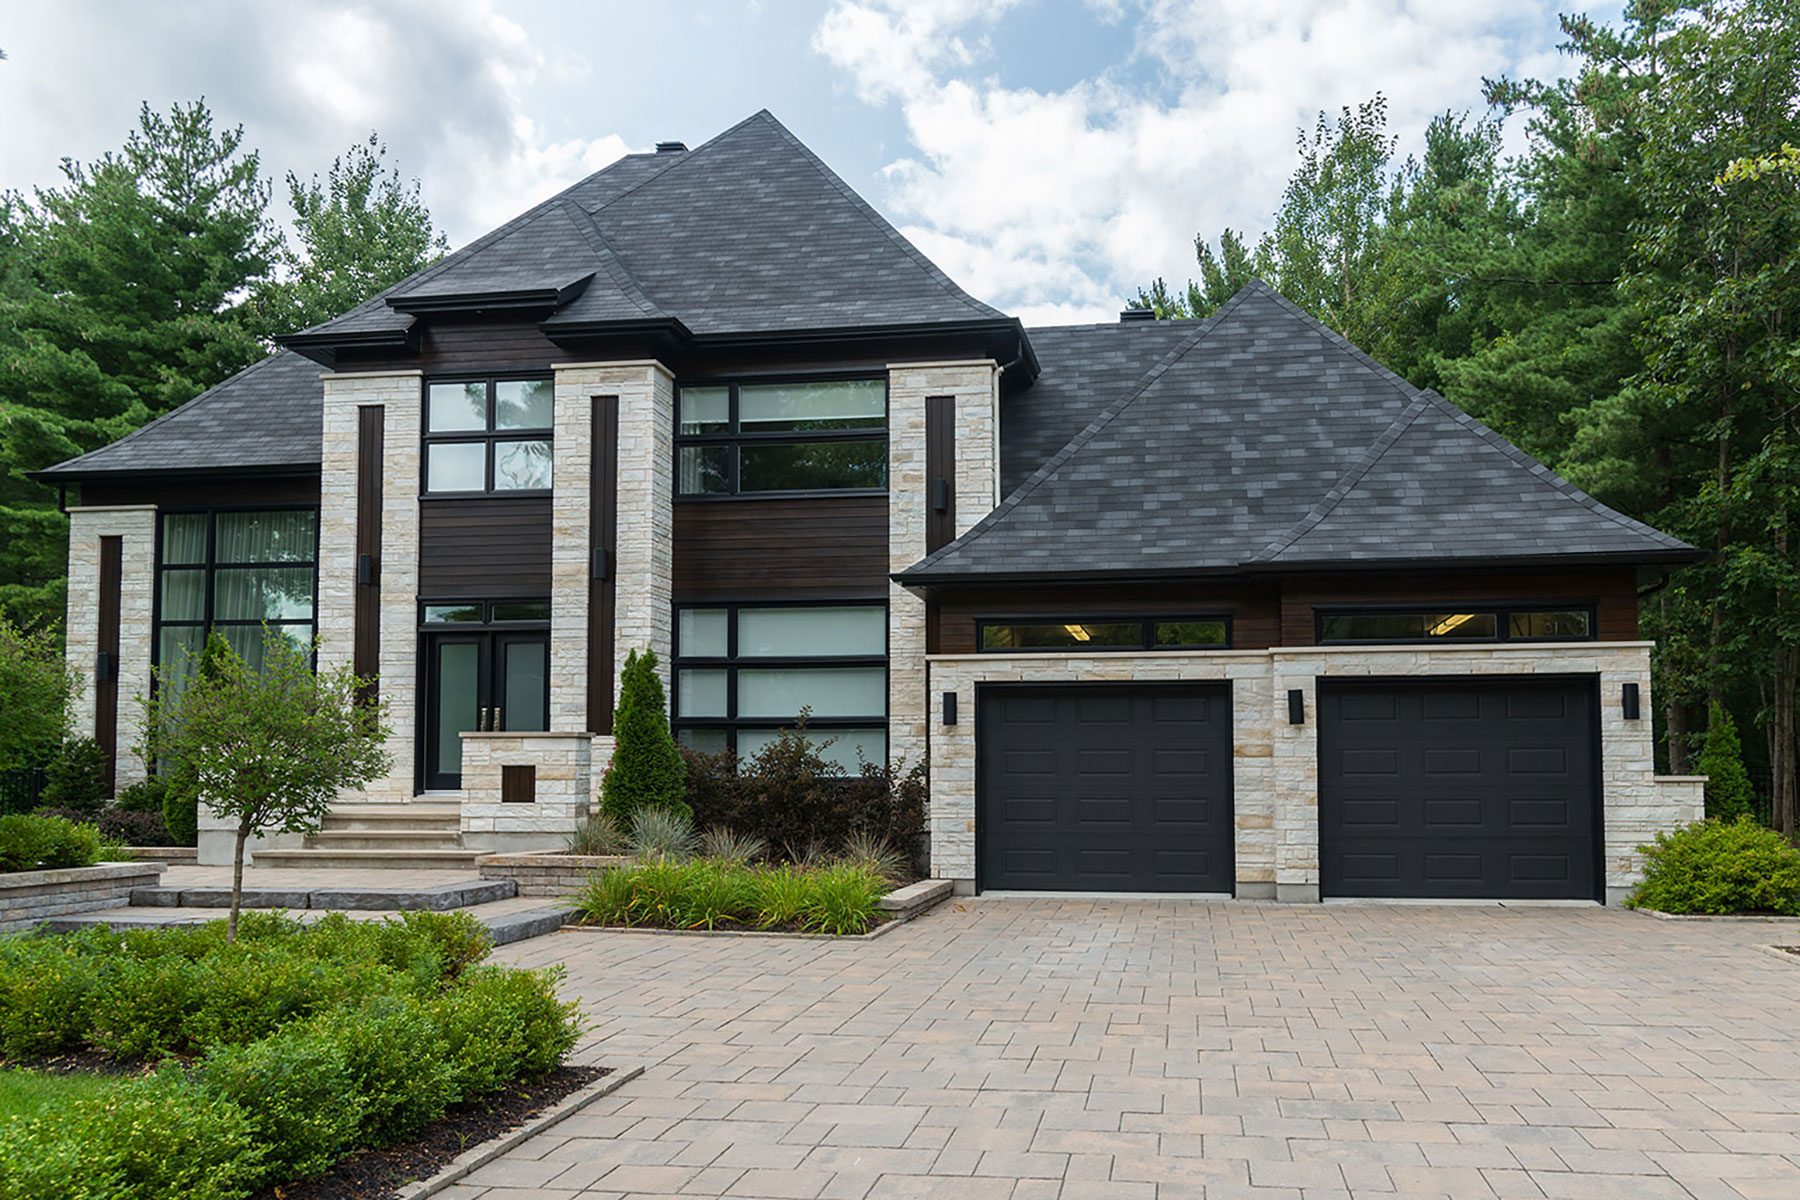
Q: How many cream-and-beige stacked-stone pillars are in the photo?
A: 4